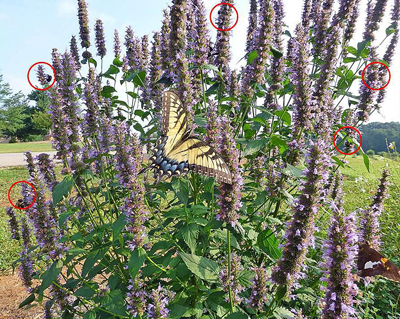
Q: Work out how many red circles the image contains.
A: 5